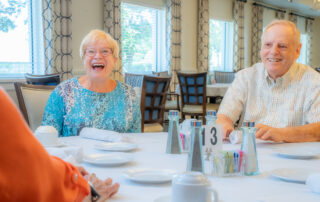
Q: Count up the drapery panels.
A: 9